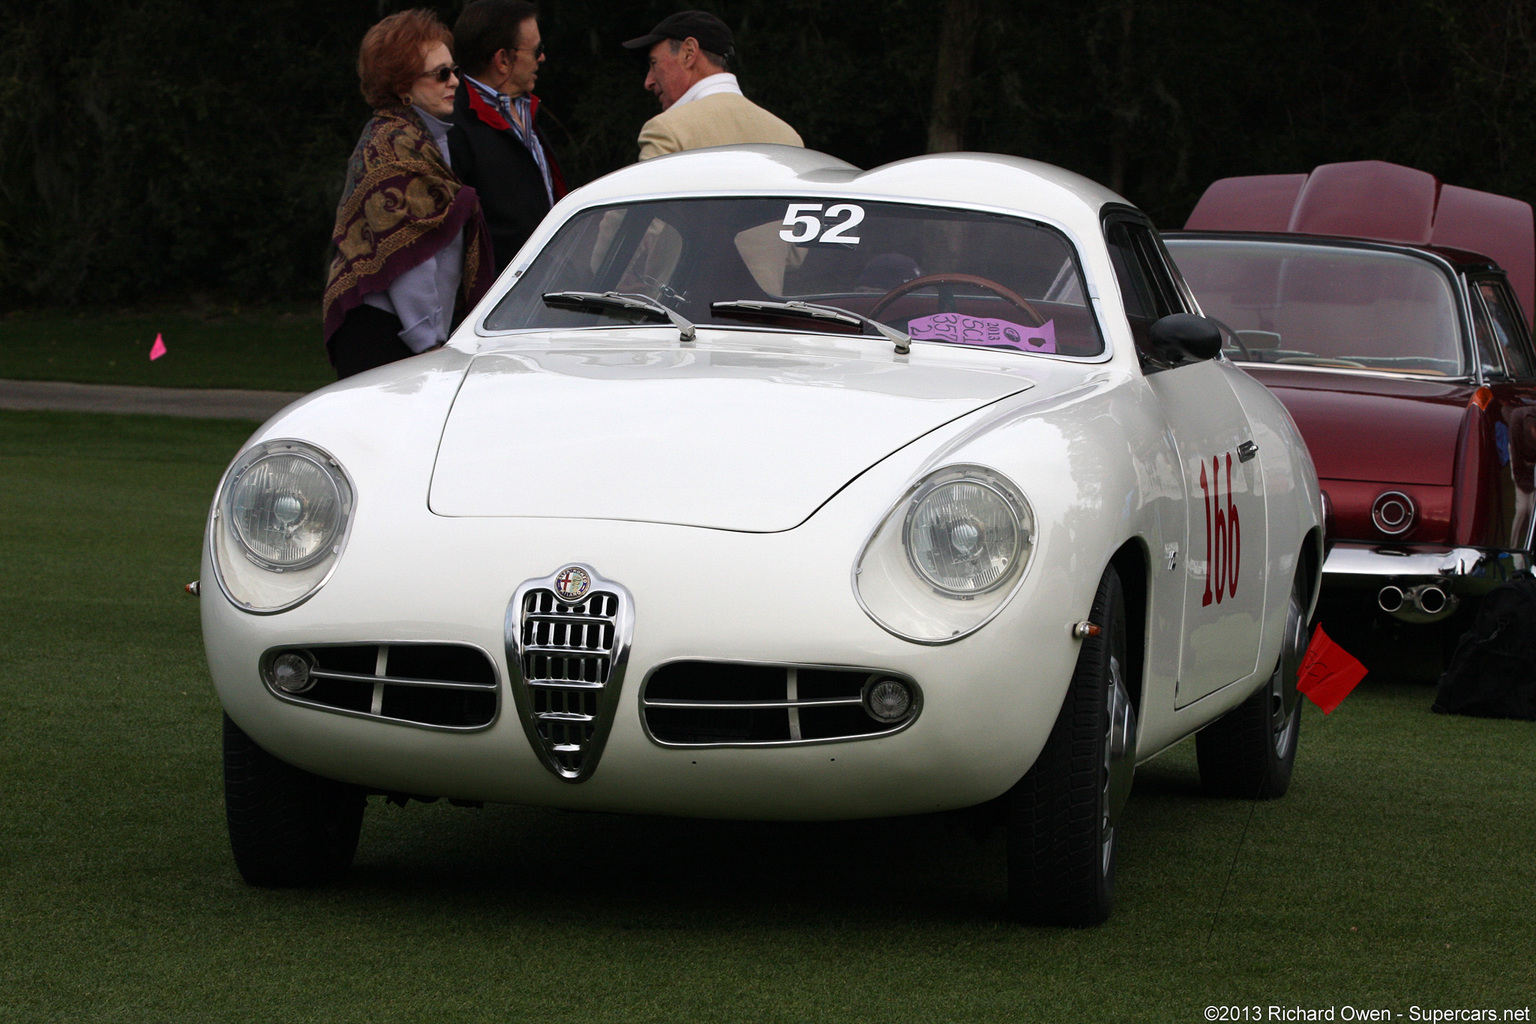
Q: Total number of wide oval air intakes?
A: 2